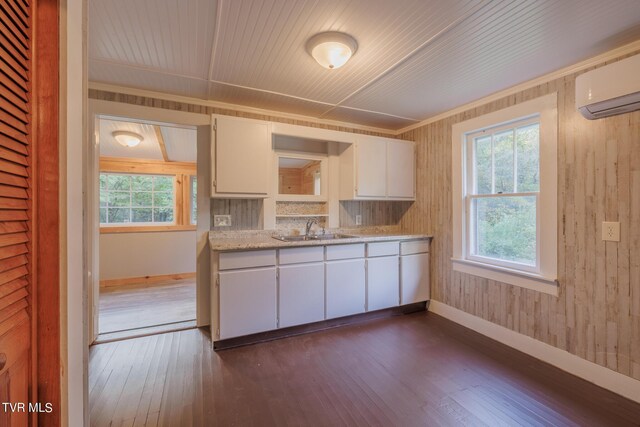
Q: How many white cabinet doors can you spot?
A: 8